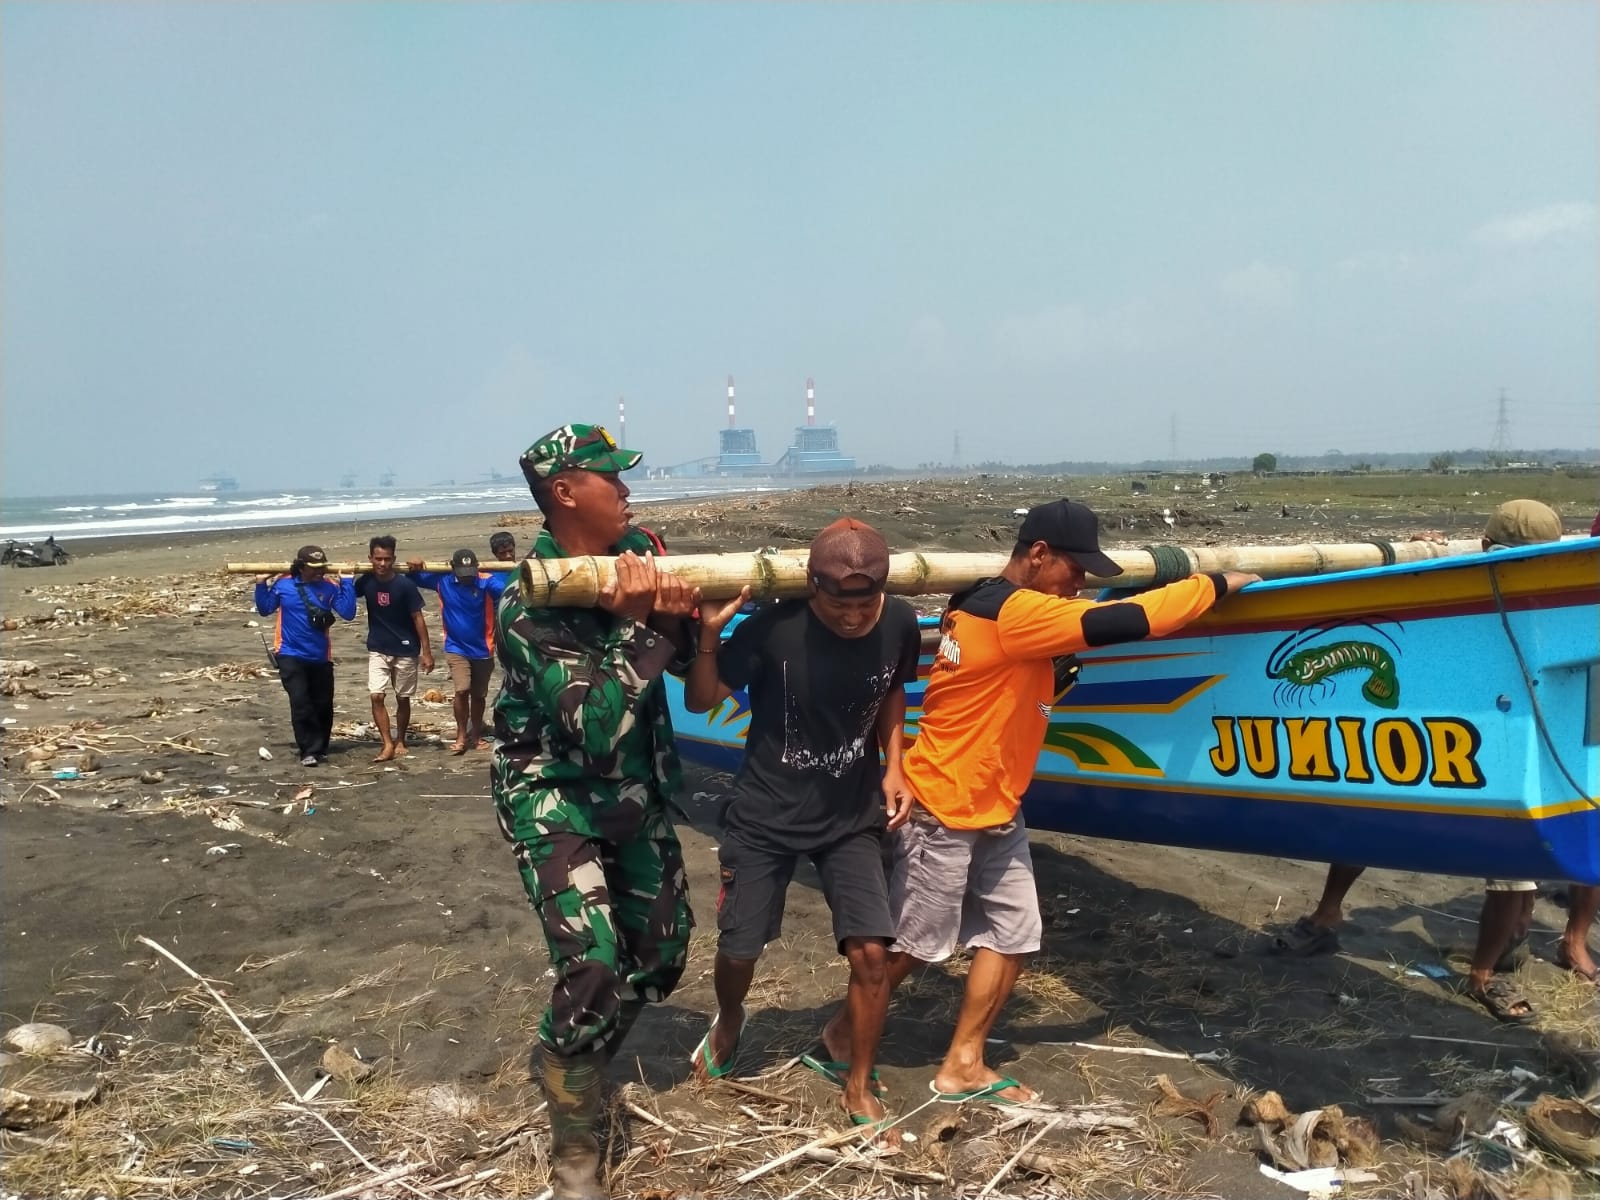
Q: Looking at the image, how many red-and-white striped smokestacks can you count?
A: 3